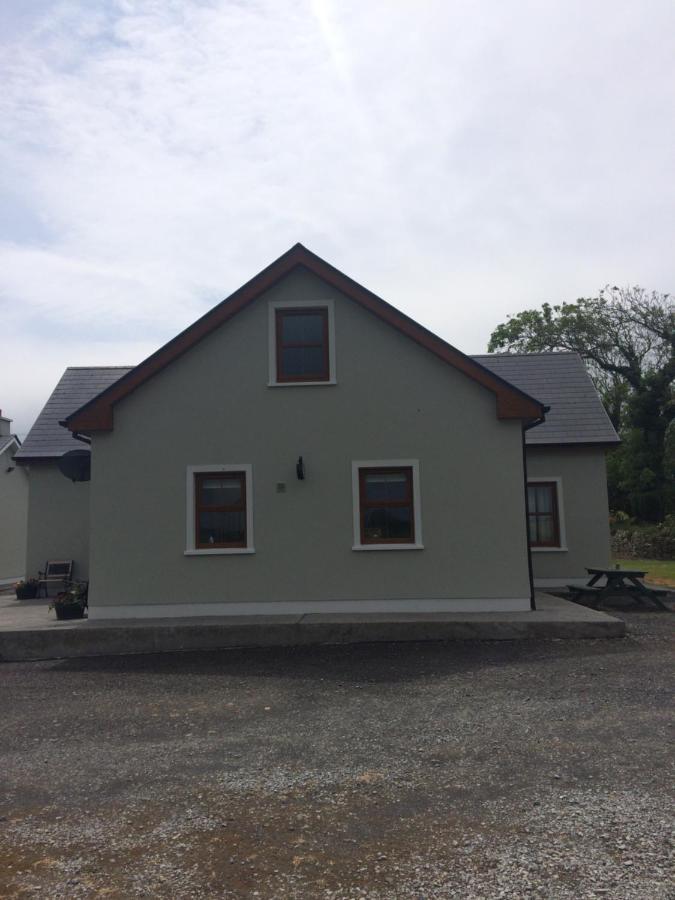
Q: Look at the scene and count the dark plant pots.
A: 2